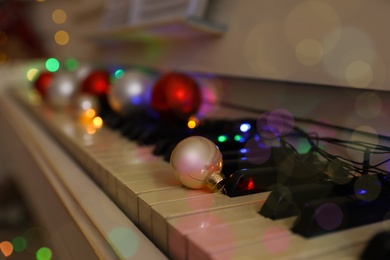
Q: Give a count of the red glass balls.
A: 3